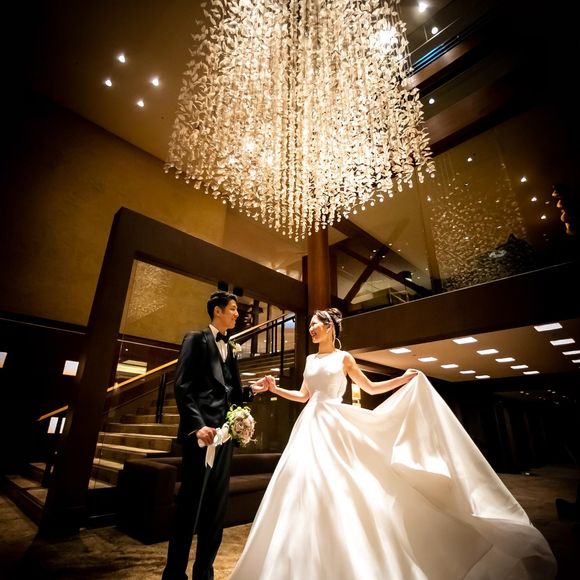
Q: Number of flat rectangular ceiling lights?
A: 14